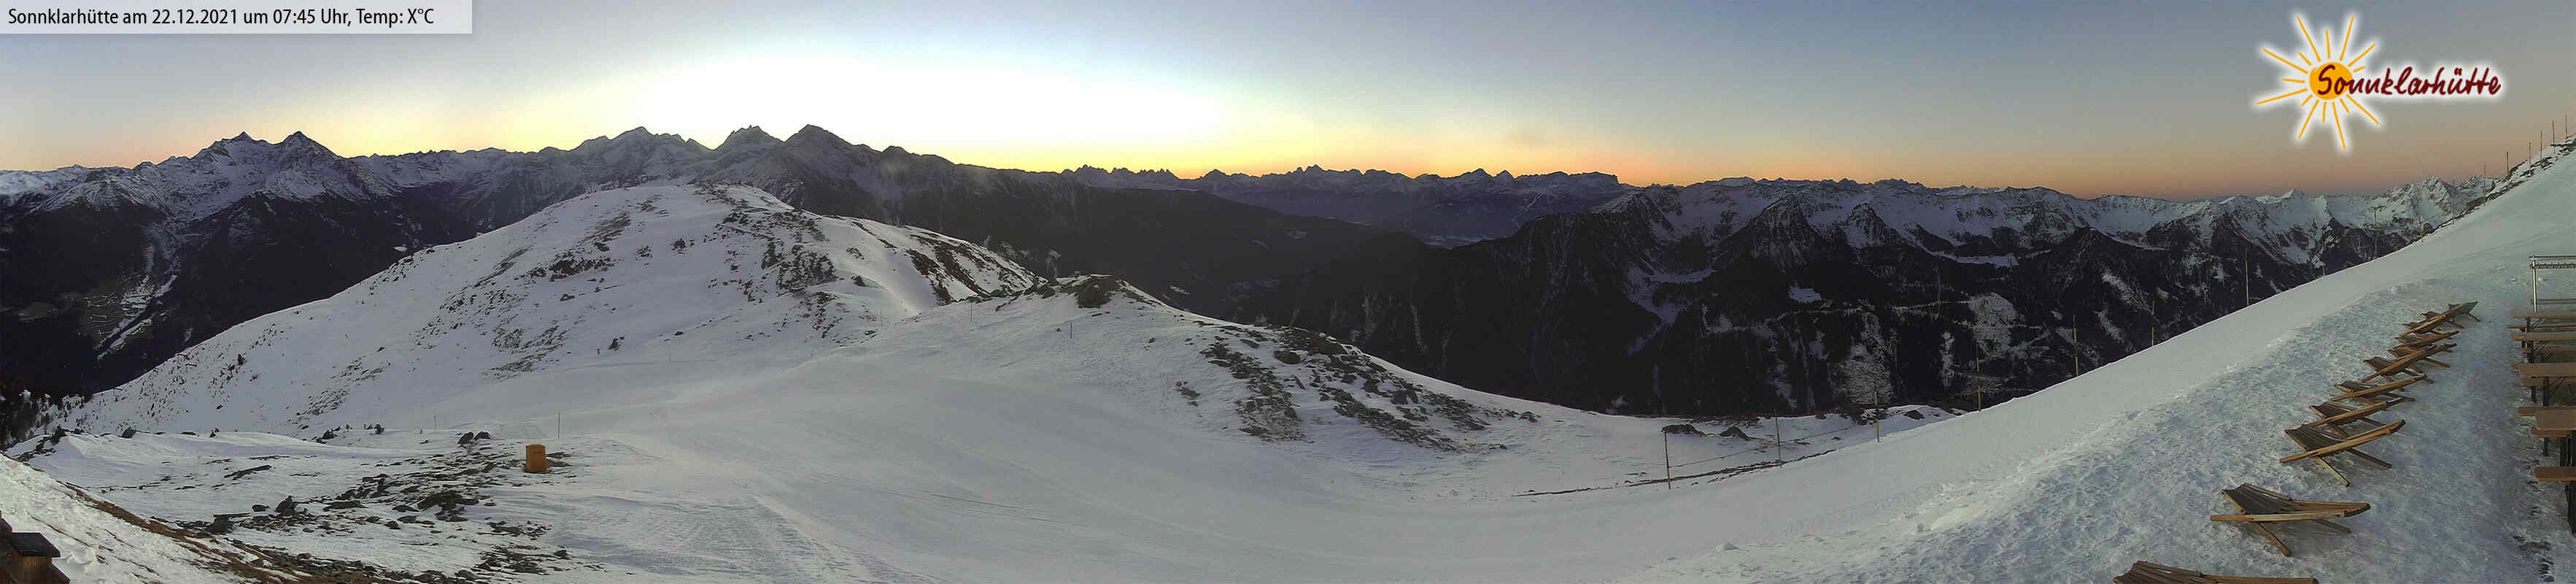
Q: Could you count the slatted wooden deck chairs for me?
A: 11